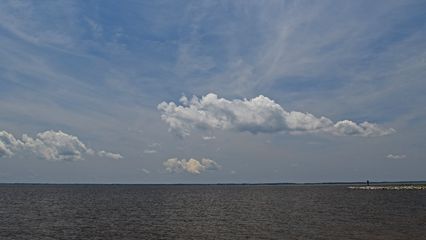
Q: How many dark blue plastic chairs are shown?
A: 0